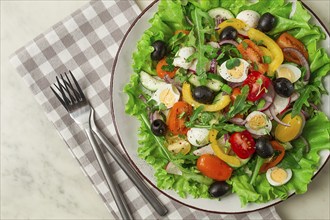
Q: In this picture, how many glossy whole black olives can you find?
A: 8